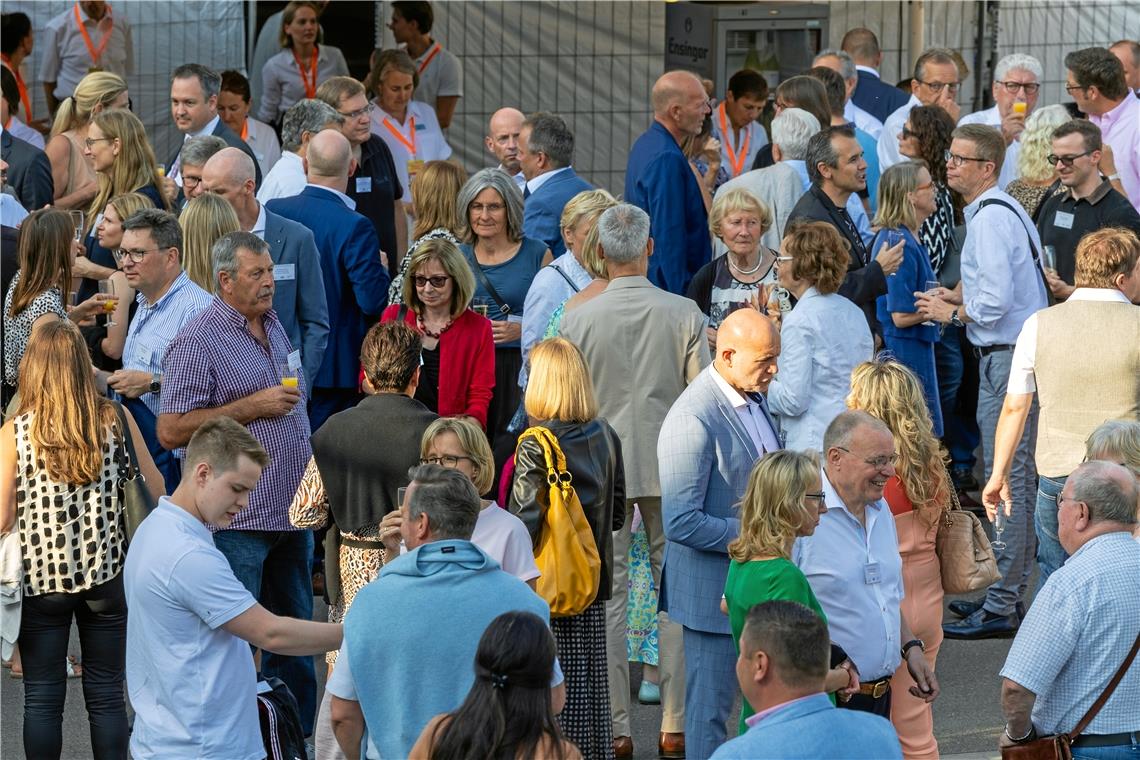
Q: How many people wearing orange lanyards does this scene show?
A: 8